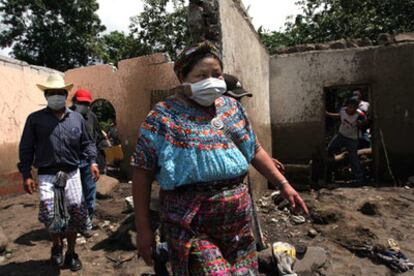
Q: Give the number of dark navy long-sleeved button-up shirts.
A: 1